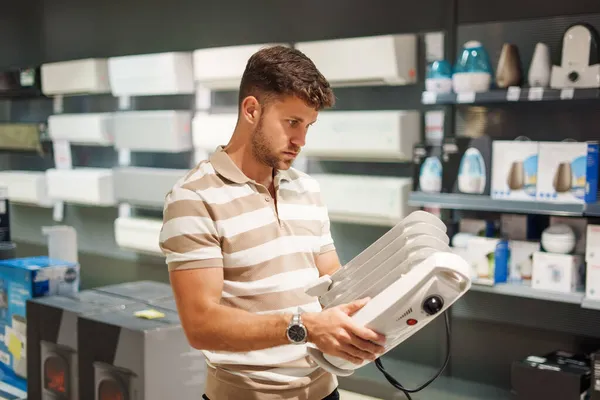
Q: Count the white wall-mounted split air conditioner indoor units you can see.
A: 13